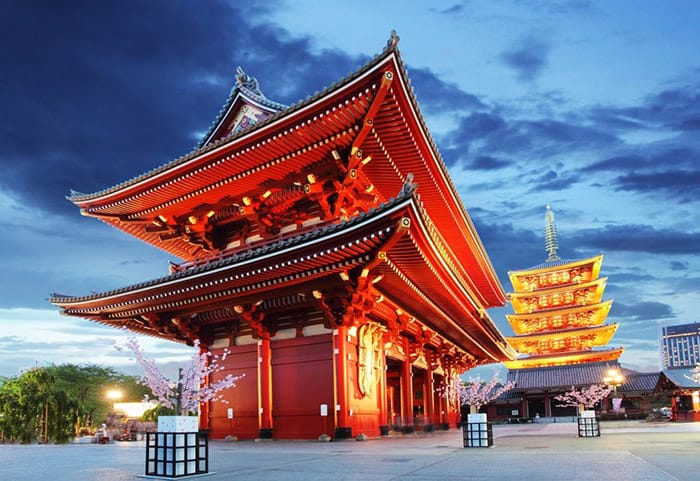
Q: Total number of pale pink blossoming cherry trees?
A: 3